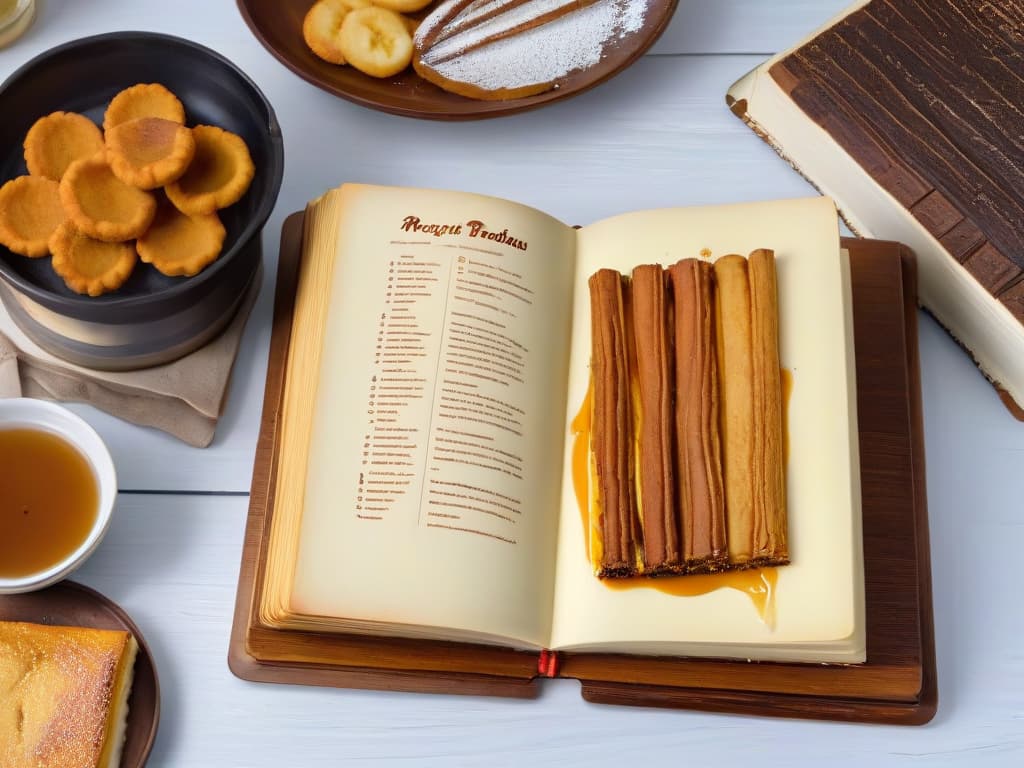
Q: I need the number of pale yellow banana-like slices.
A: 3